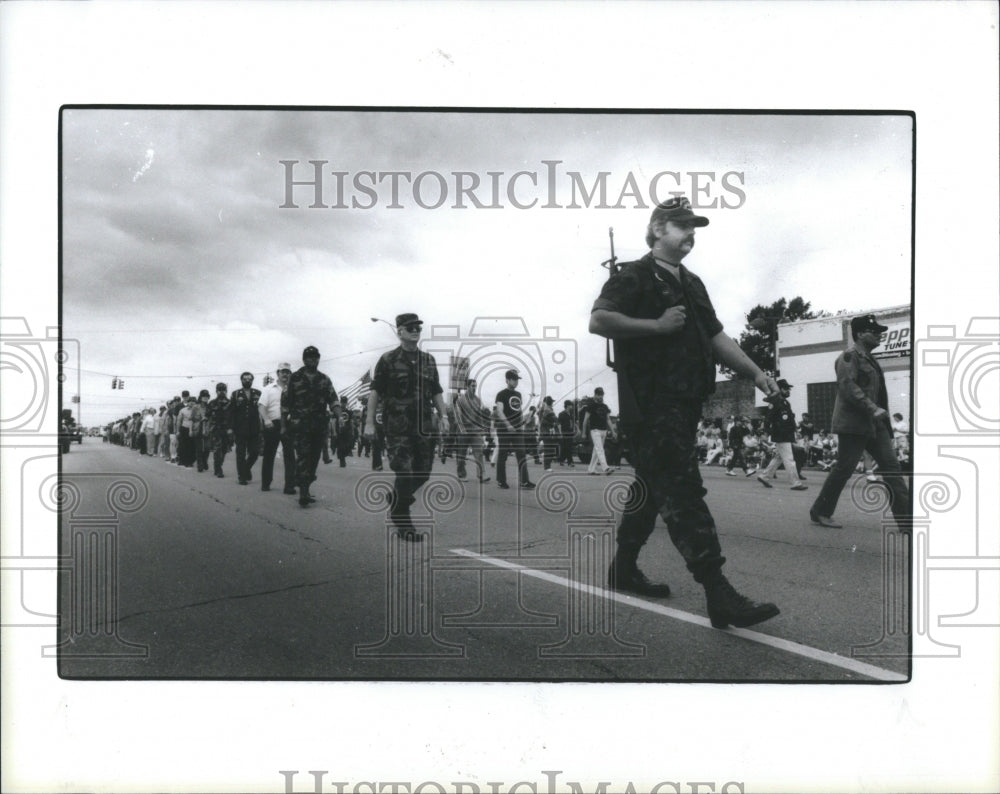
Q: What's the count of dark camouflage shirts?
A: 4